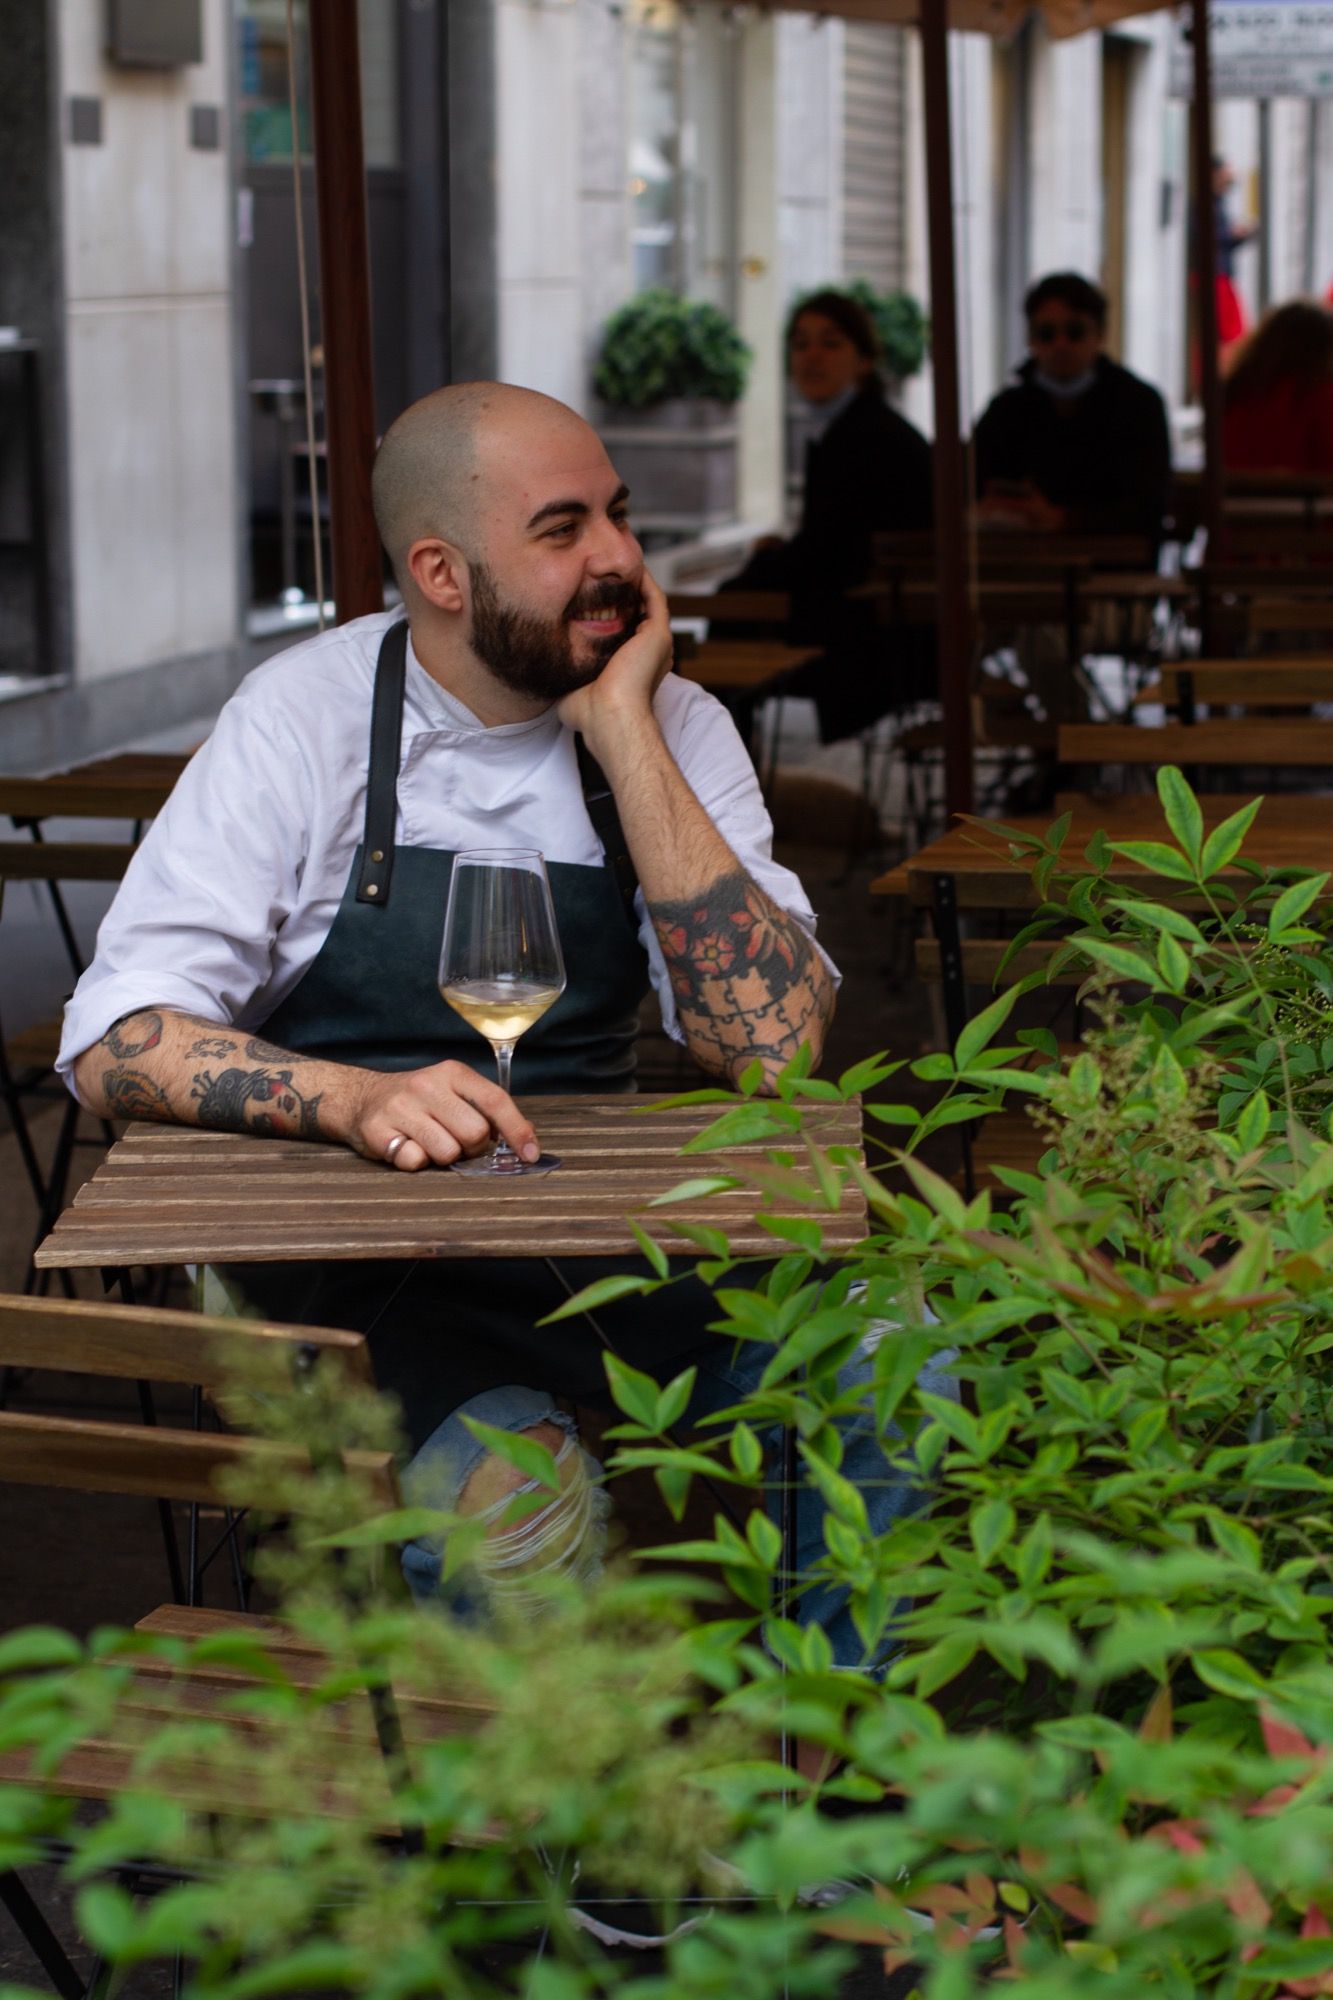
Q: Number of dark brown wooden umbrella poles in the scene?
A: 3